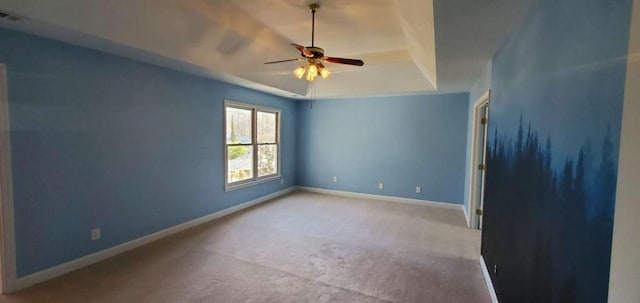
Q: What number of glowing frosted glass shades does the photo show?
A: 4